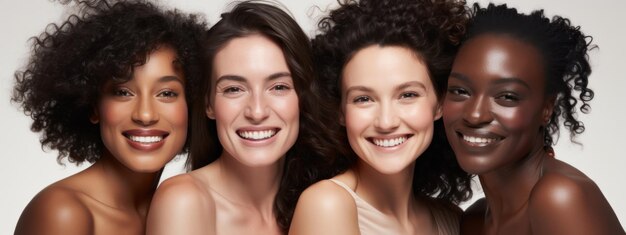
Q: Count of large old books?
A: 0